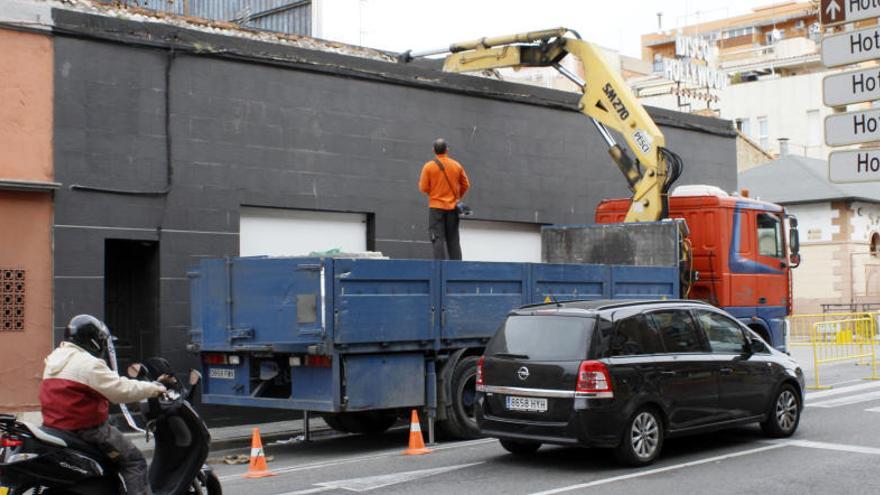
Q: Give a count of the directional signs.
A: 5